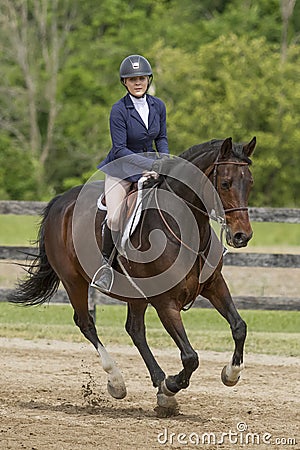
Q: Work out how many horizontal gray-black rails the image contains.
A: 3